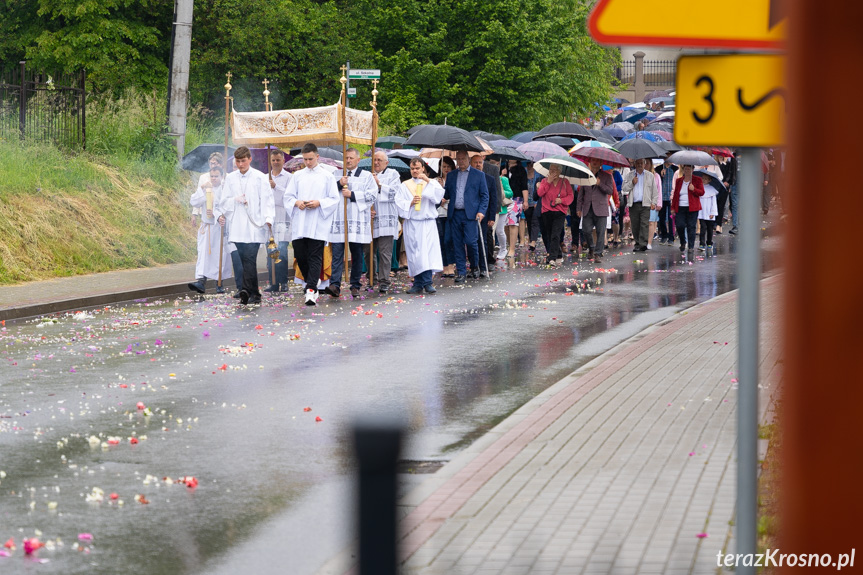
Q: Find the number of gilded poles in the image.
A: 4